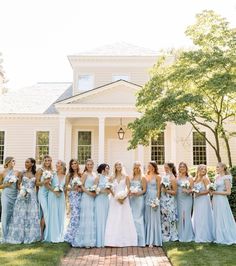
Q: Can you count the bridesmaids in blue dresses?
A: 13